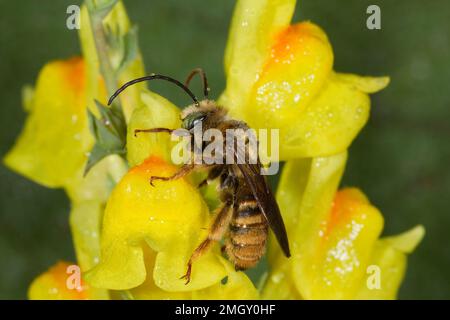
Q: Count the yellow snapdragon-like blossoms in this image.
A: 5